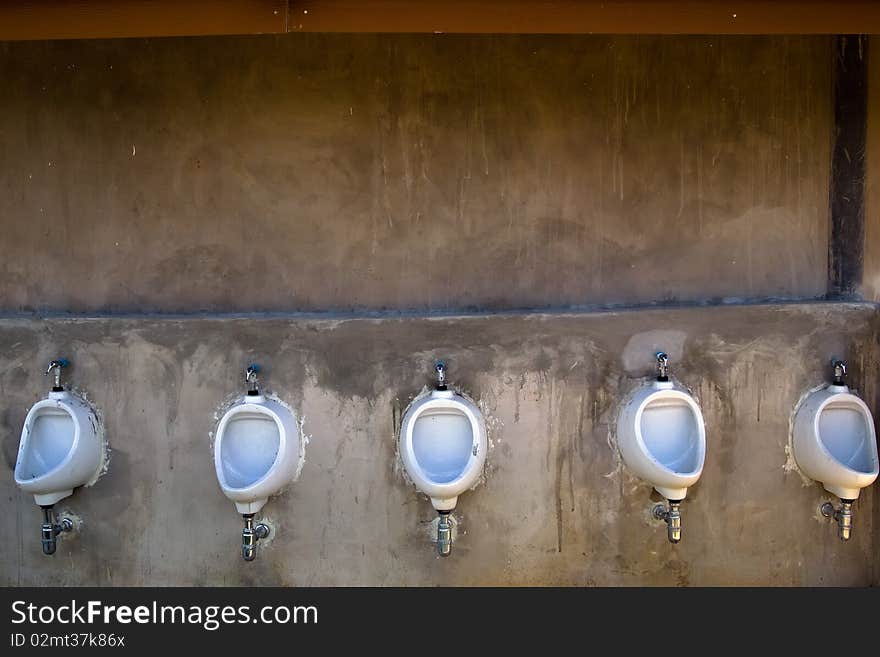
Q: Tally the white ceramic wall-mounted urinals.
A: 5